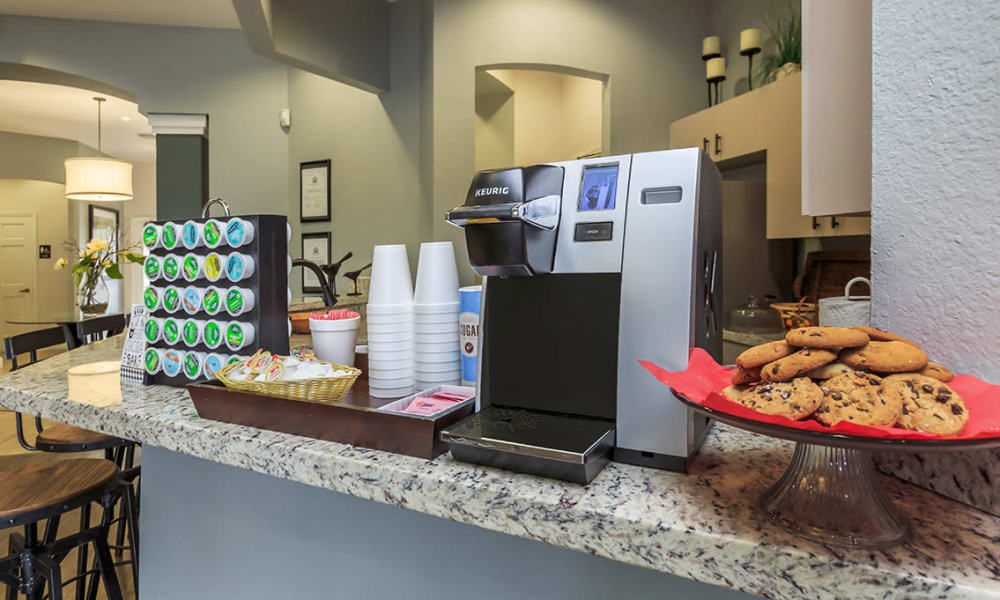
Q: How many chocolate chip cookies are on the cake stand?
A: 11